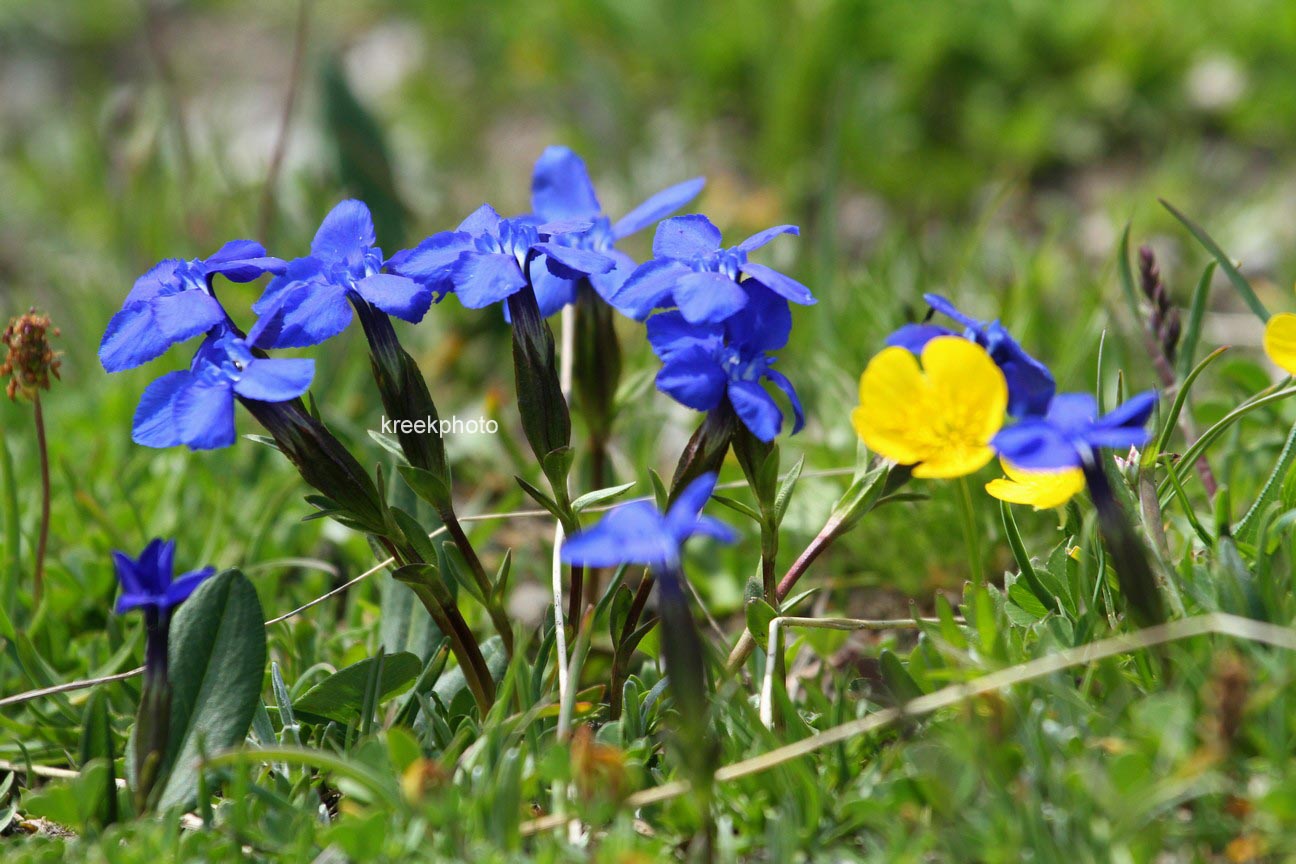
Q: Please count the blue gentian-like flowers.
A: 11